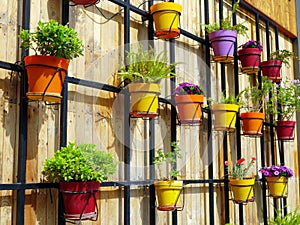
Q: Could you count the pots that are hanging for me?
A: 15